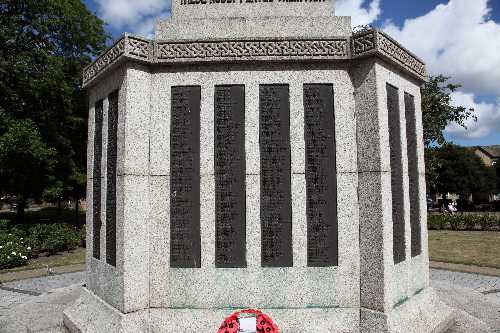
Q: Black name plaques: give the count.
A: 8